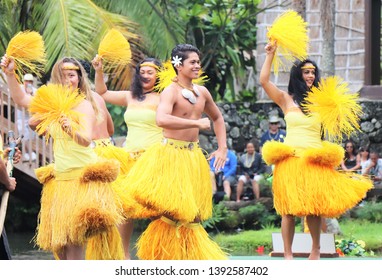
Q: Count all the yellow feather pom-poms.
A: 6